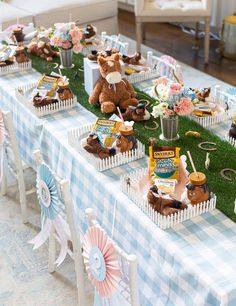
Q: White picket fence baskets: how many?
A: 8